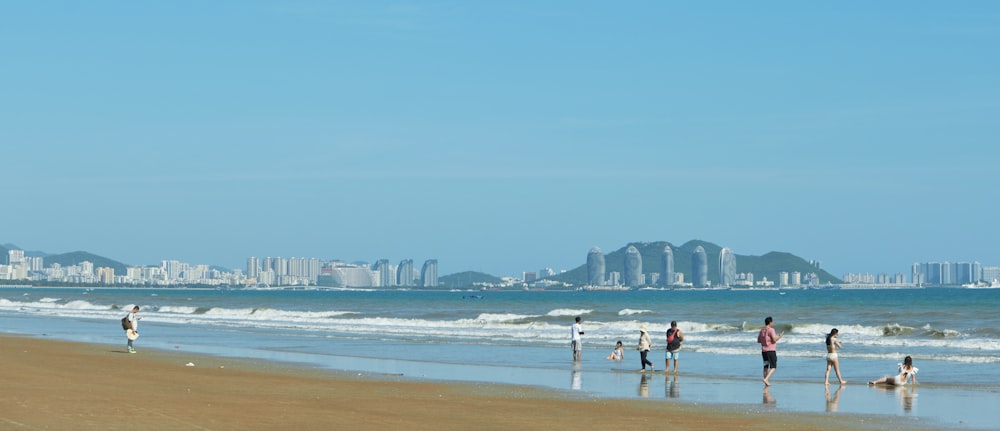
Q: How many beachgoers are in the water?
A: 7